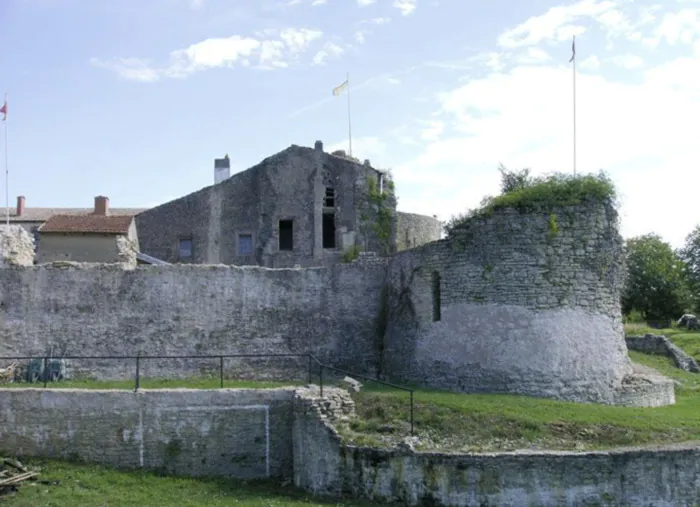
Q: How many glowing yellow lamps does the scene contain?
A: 0